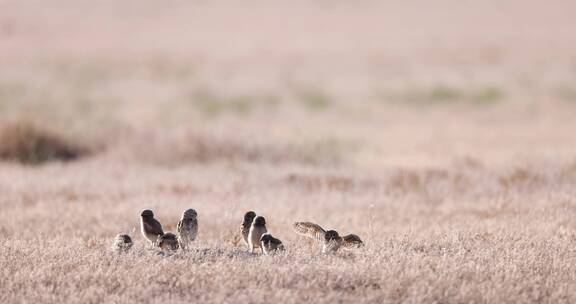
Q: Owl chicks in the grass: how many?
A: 8